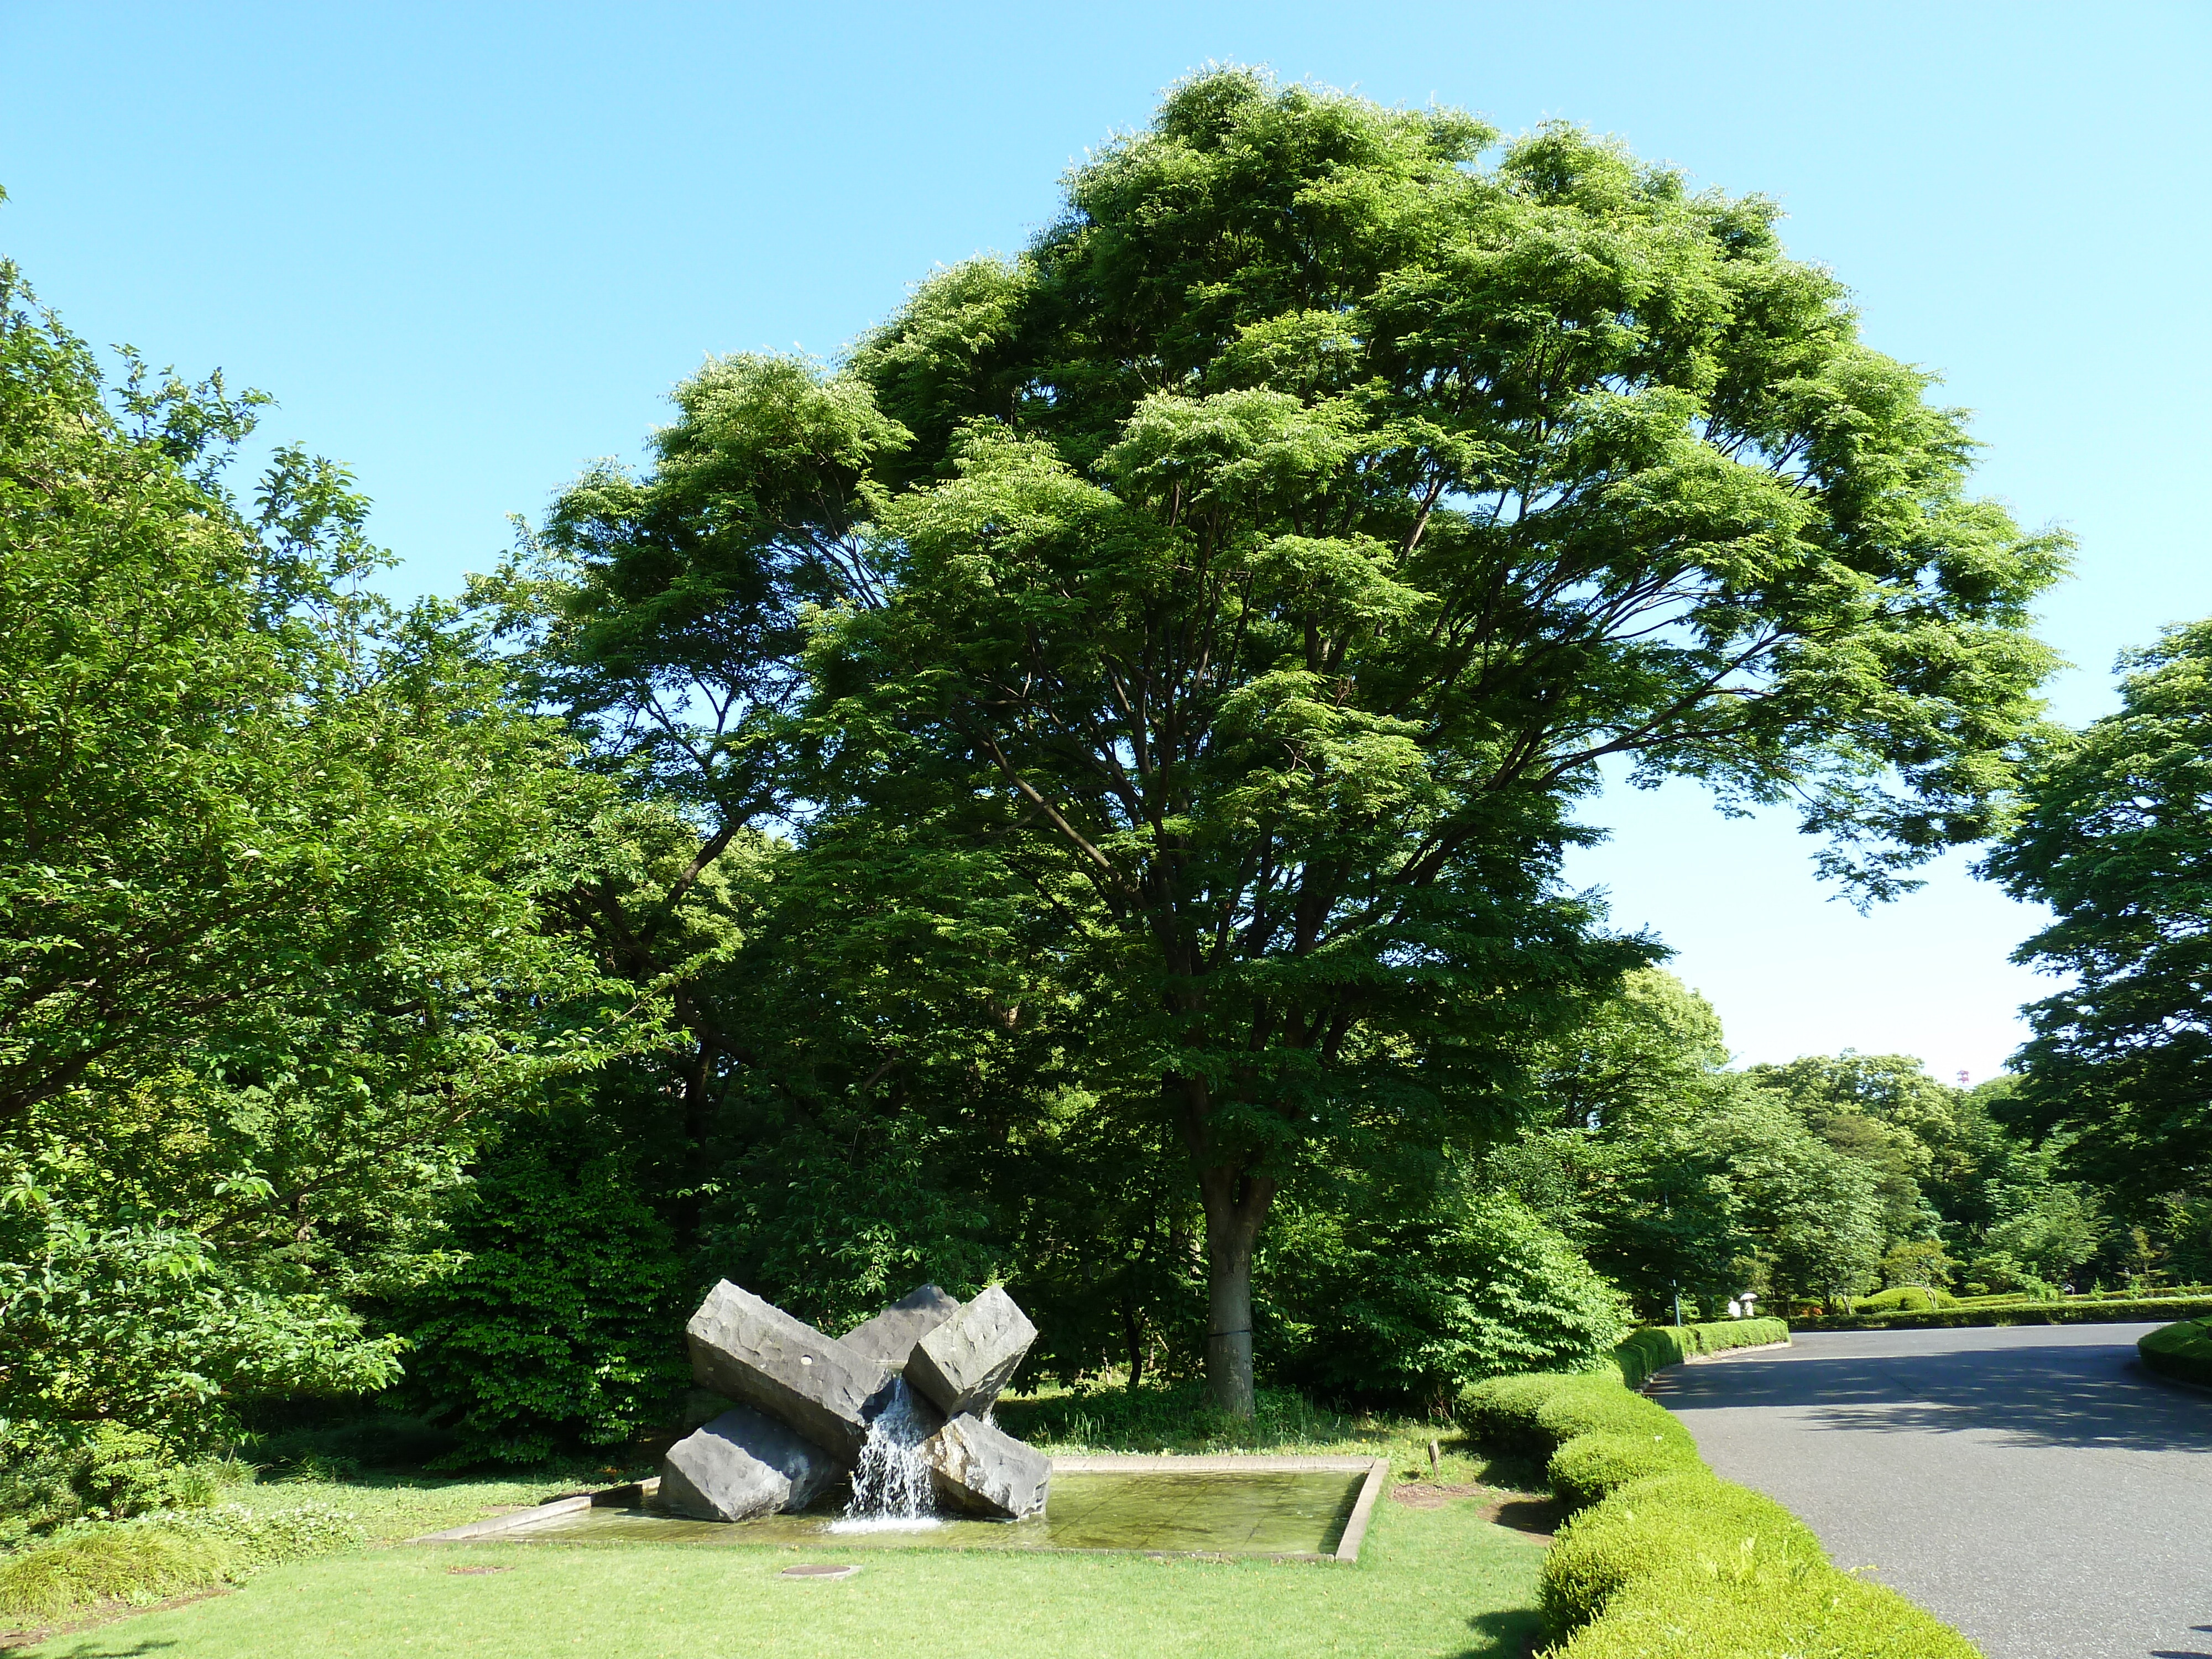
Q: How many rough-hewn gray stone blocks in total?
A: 5